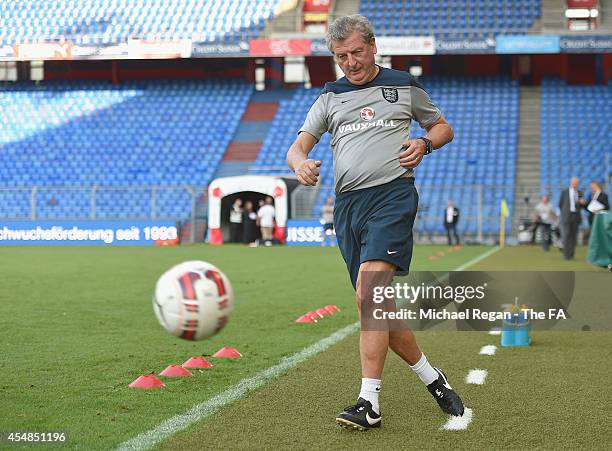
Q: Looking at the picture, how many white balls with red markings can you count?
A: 1